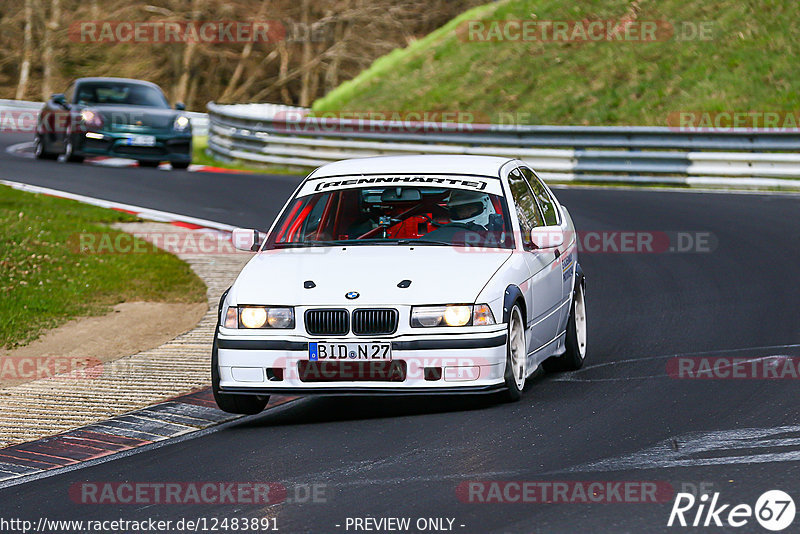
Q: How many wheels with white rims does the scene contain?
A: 2